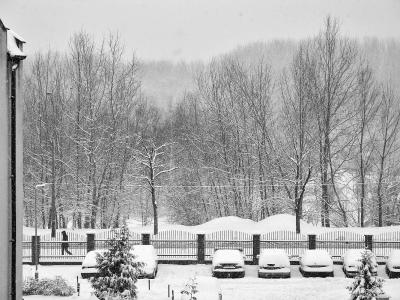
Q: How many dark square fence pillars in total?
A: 7